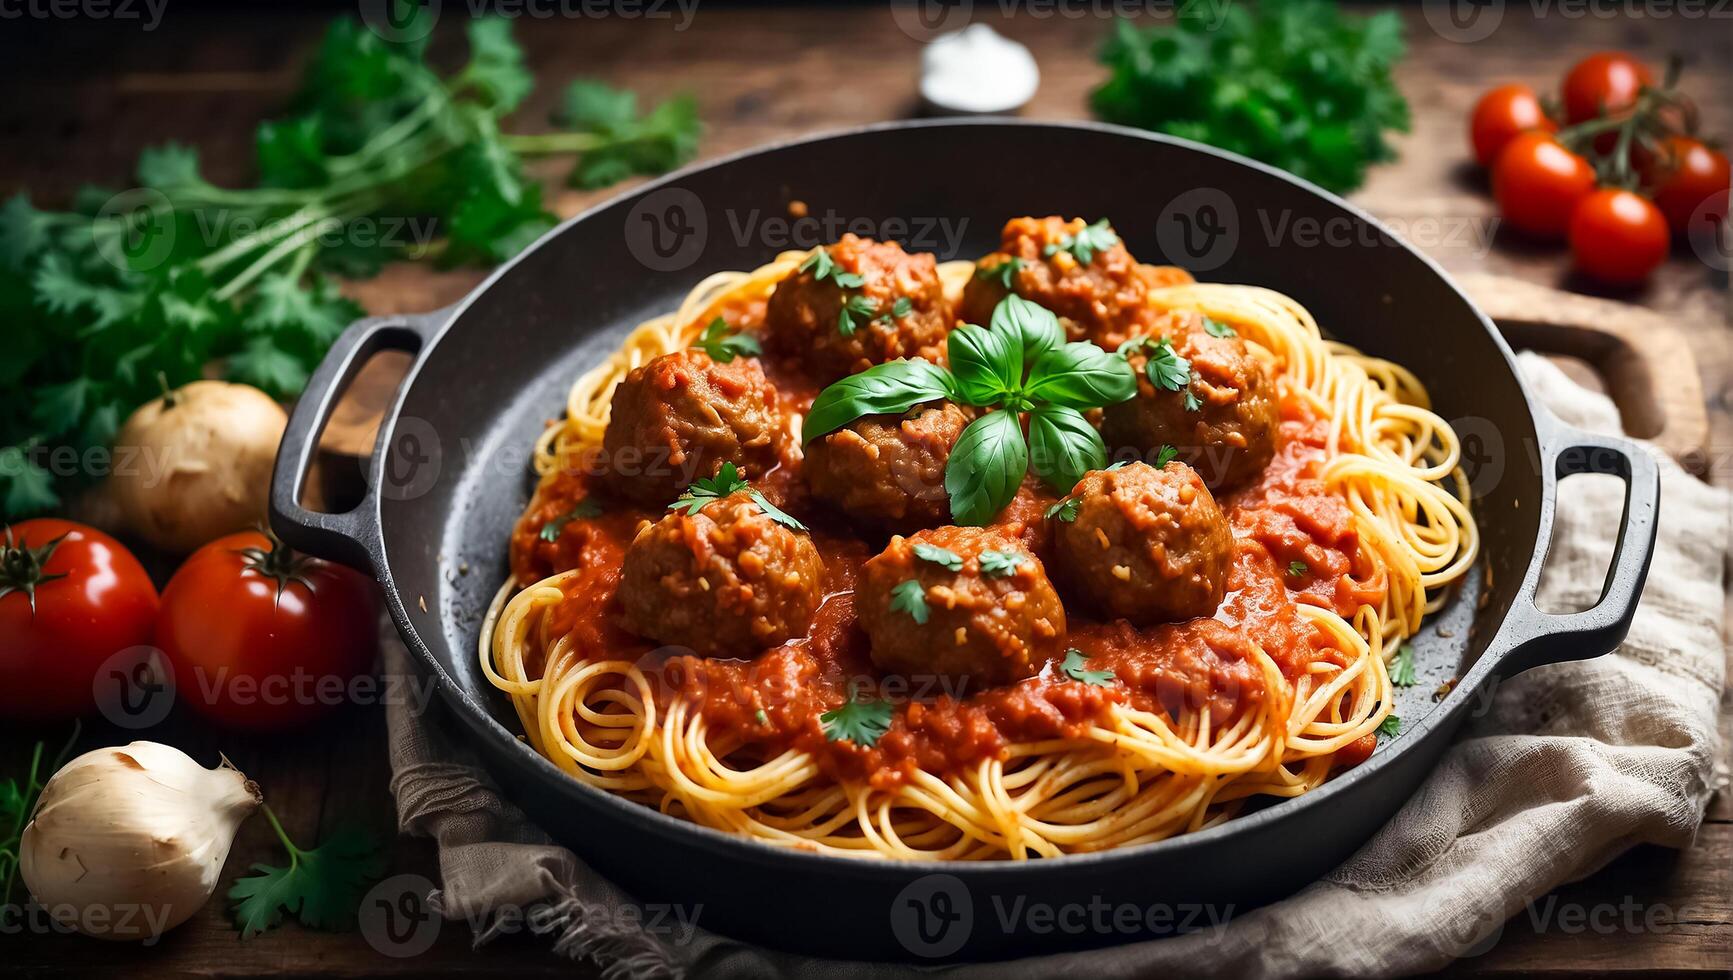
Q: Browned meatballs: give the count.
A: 8